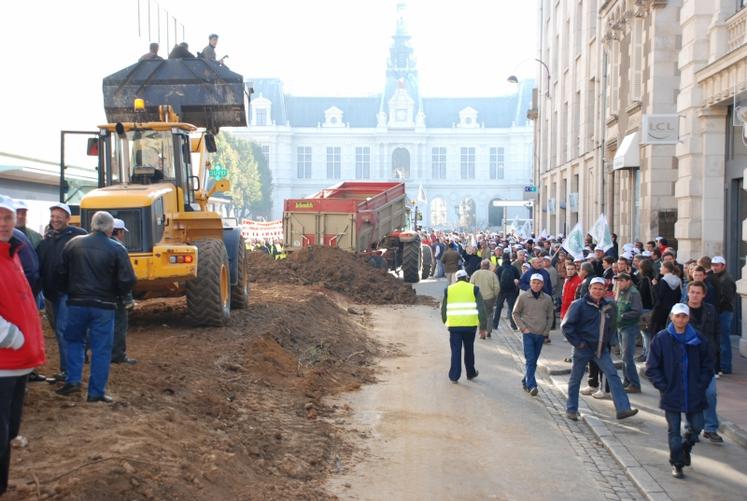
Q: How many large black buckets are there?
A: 1